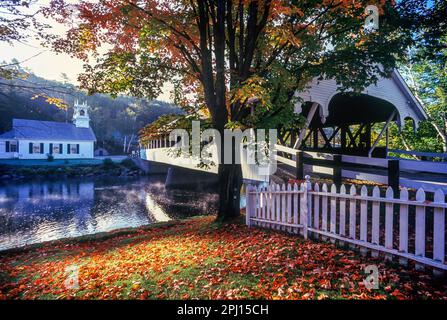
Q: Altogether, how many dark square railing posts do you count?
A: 3